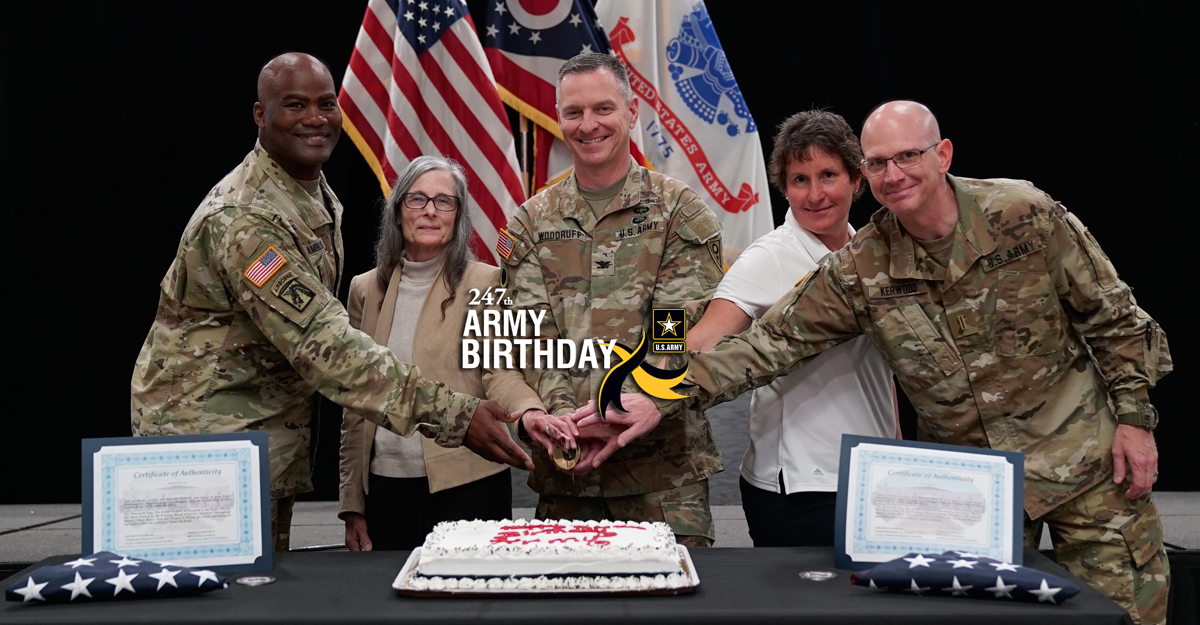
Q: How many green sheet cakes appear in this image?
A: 0